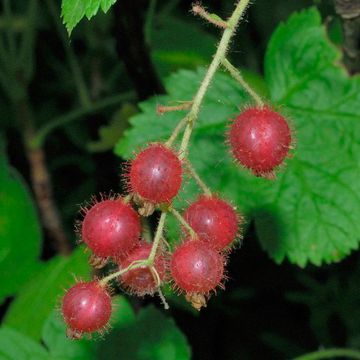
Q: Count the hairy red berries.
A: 7